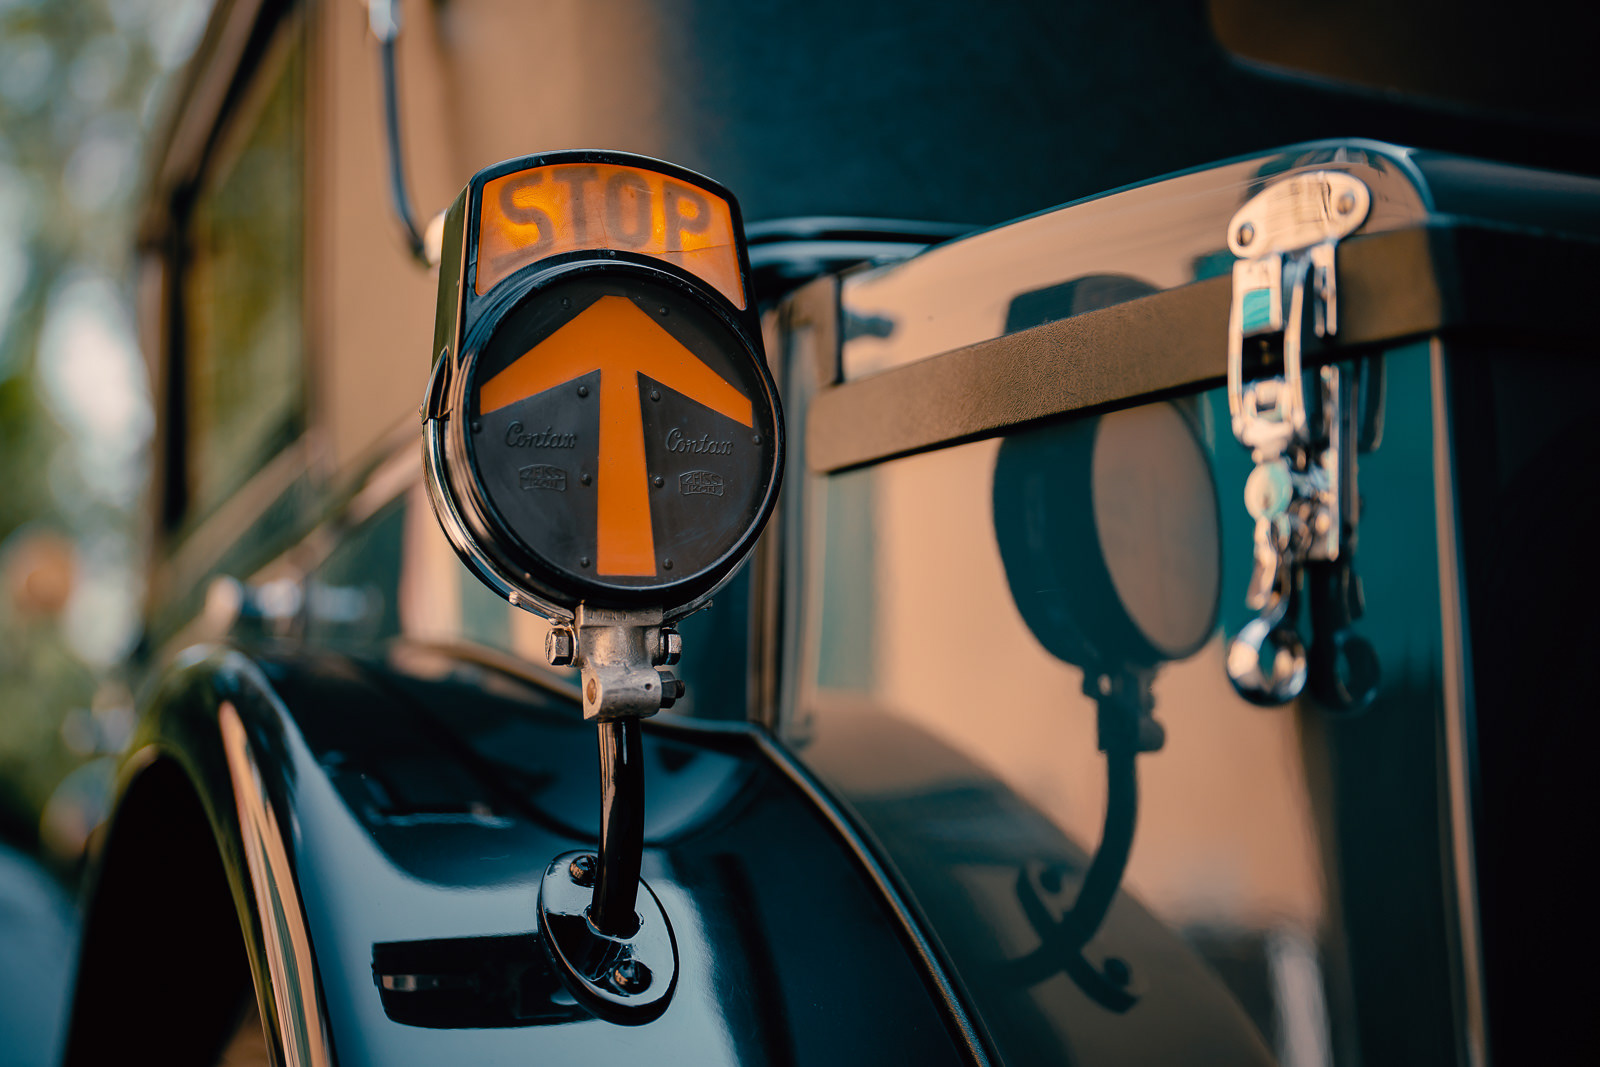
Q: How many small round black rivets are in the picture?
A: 10